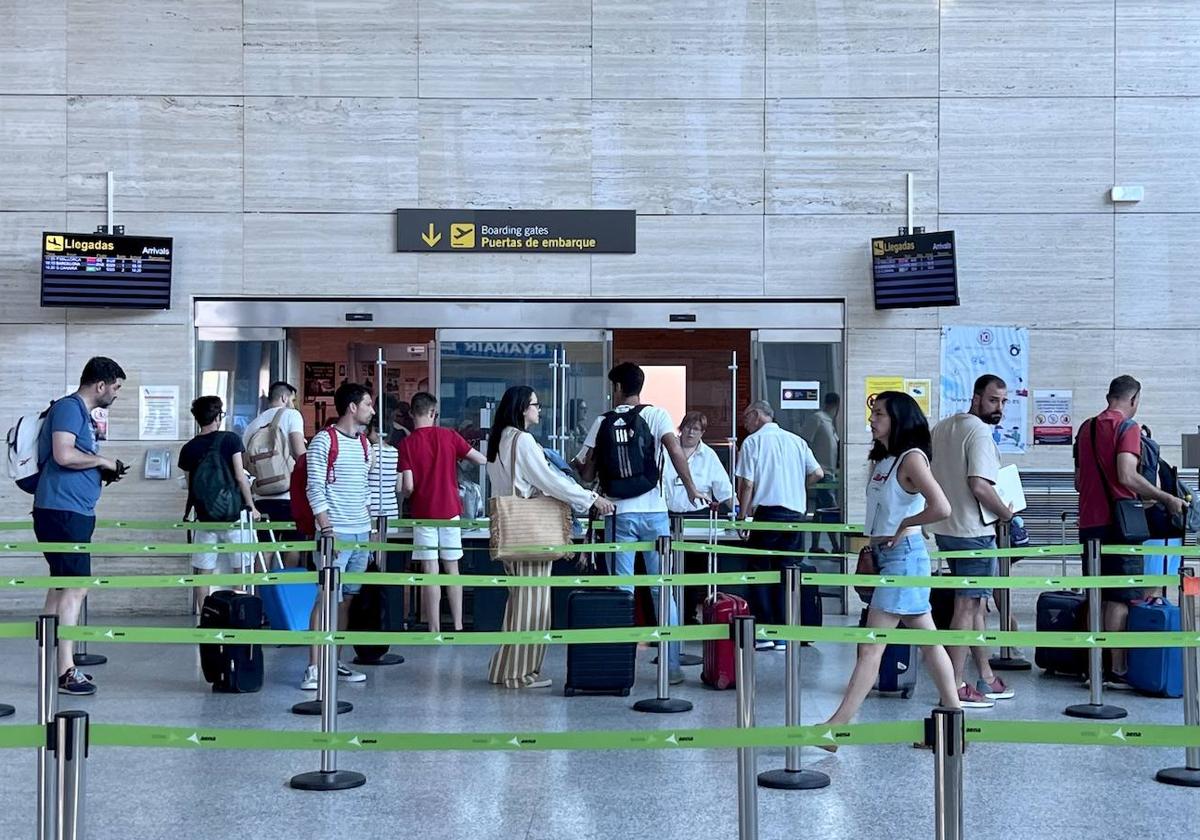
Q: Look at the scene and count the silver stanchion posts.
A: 14